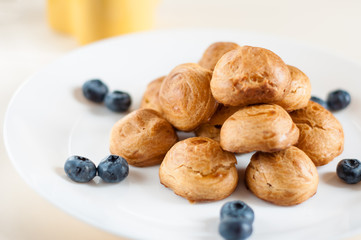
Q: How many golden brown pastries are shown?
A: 11